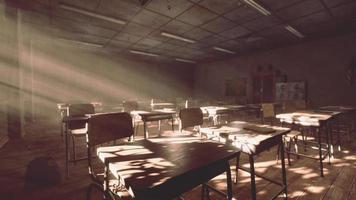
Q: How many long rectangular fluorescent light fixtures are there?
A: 8